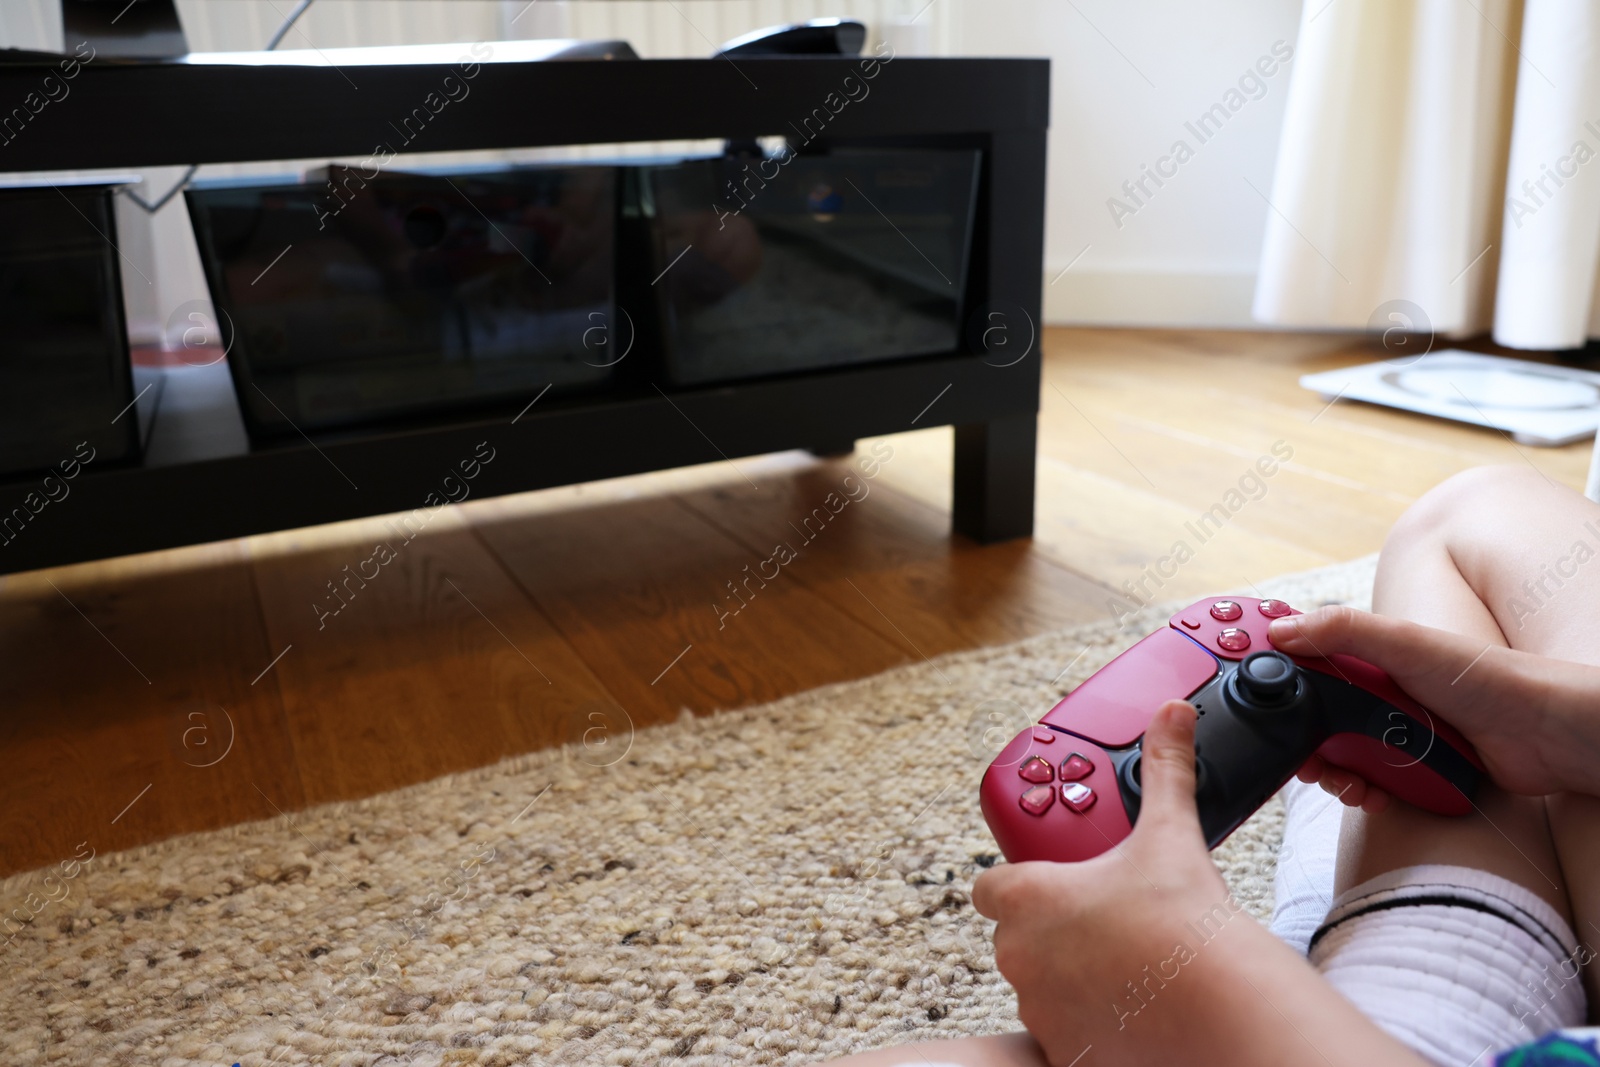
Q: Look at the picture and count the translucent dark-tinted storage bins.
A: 3